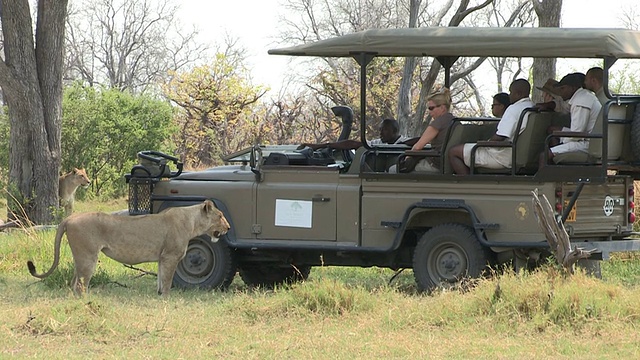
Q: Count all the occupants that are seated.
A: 7